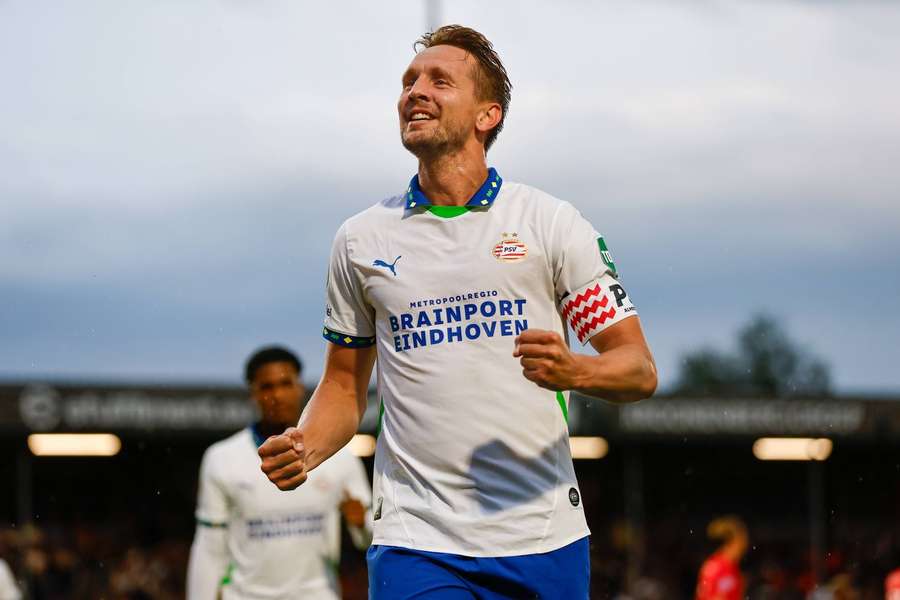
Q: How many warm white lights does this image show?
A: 4